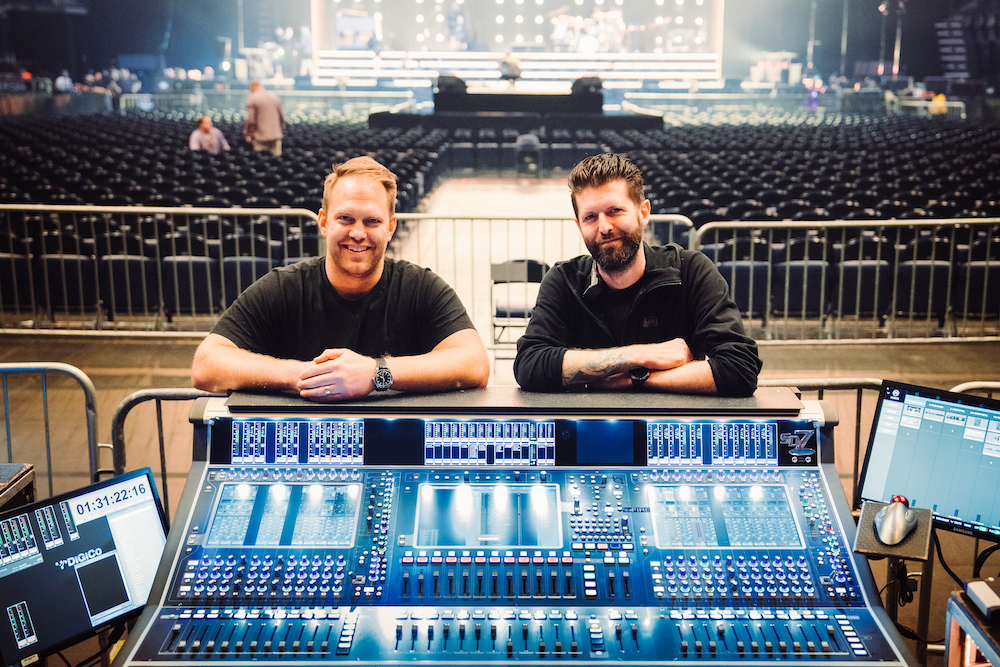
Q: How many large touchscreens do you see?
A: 3